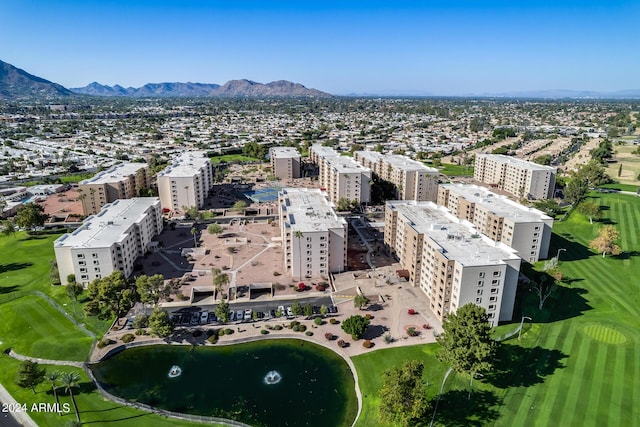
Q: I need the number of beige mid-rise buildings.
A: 10